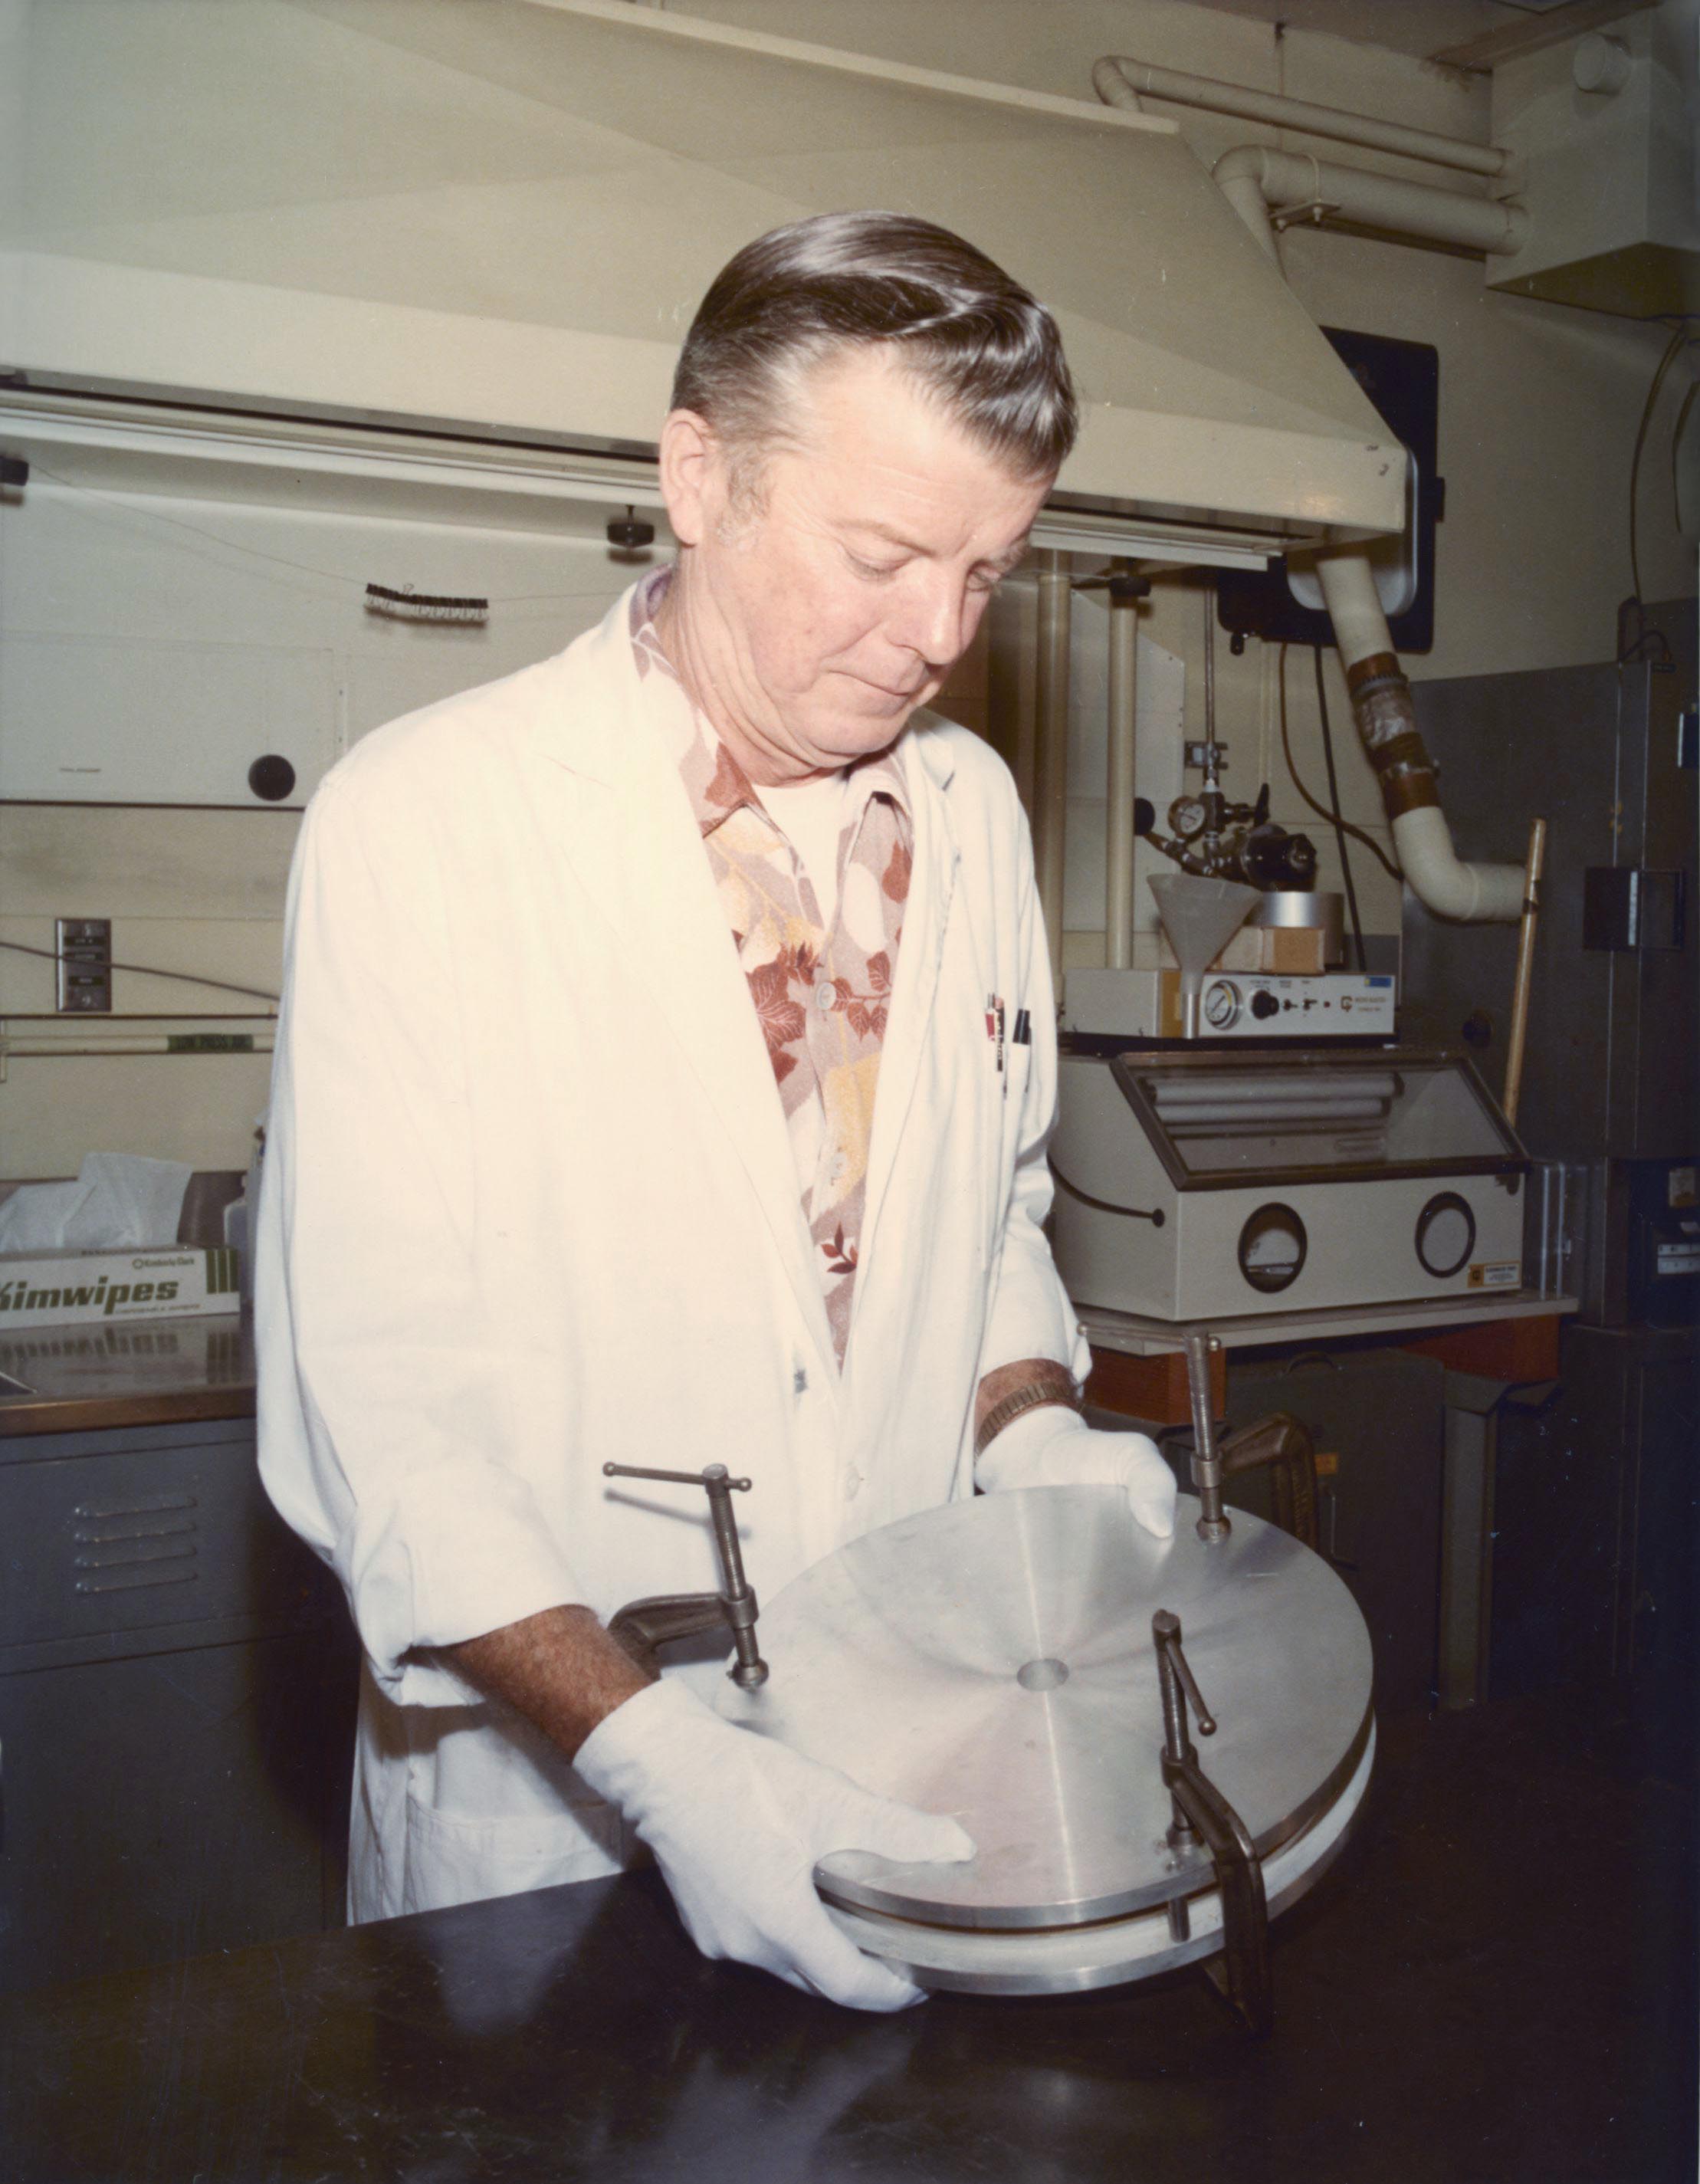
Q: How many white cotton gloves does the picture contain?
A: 2